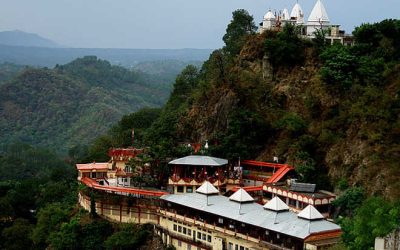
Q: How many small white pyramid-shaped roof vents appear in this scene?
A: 4